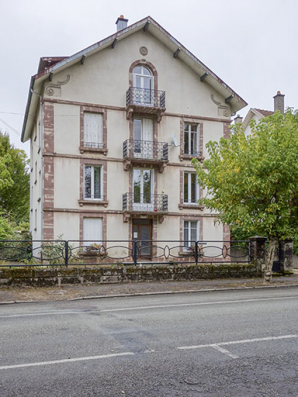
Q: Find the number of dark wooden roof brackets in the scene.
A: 7